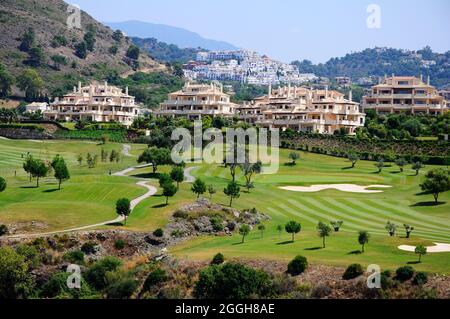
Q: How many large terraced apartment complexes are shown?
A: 4